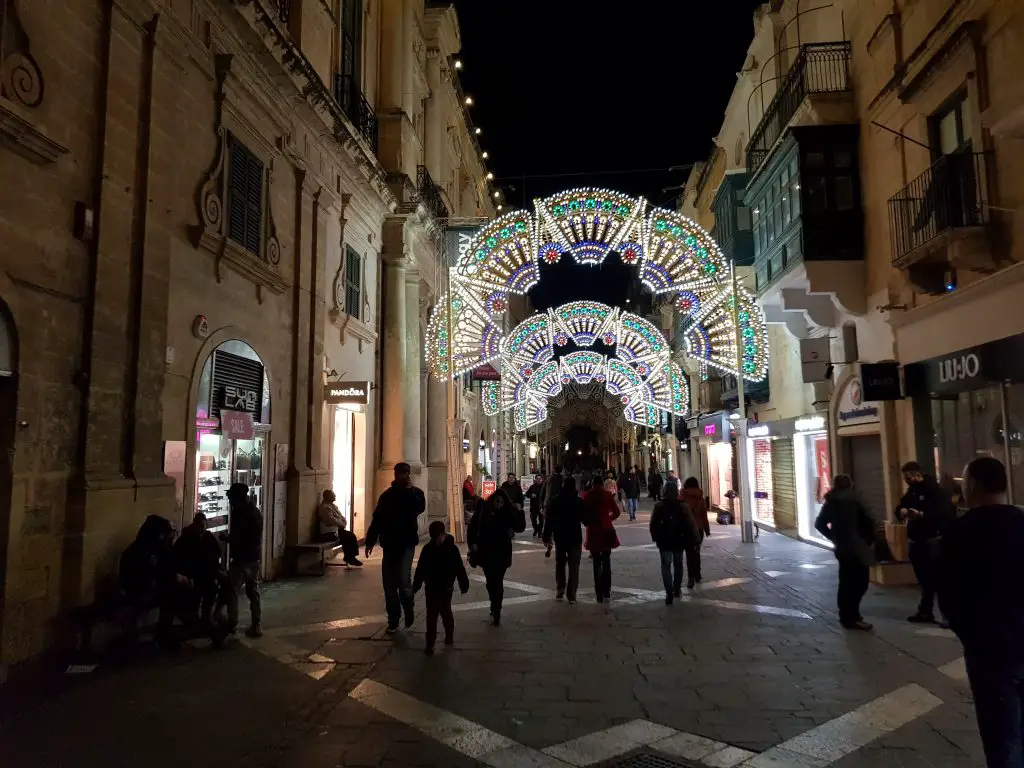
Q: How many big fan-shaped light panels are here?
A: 15